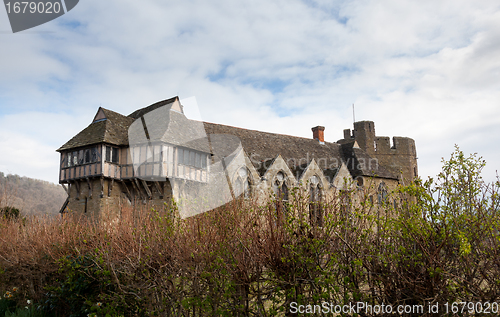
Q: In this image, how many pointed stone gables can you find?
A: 4